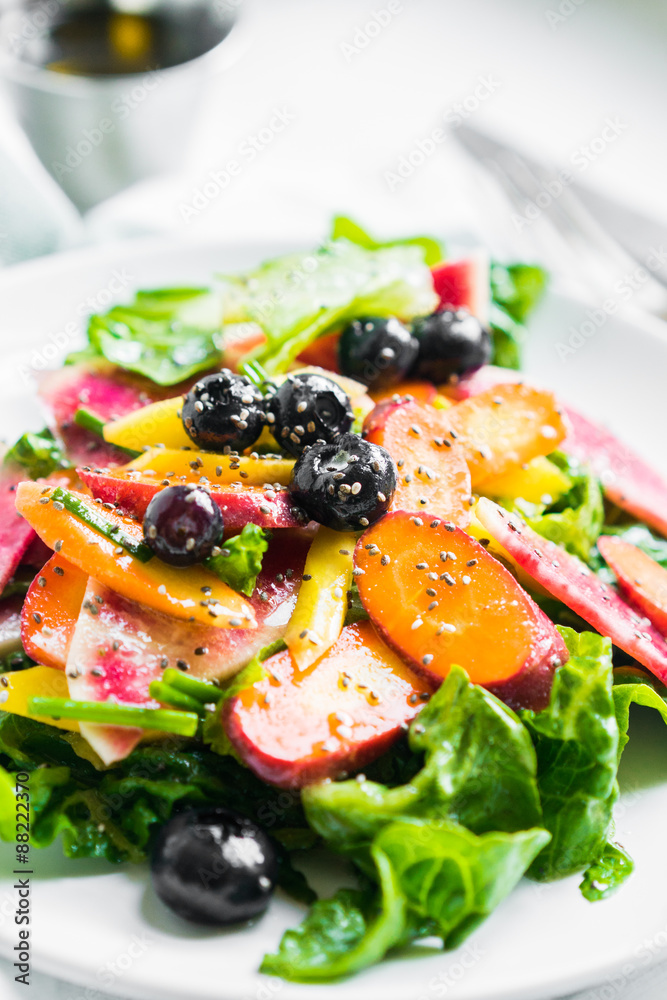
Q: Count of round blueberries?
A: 7